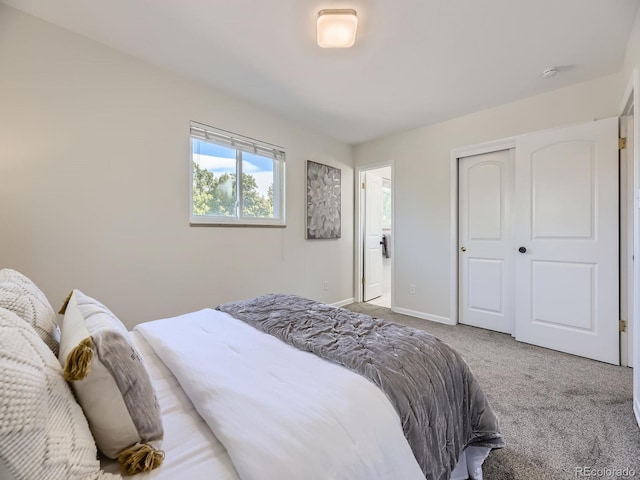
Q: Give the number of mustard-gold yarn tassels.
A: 3